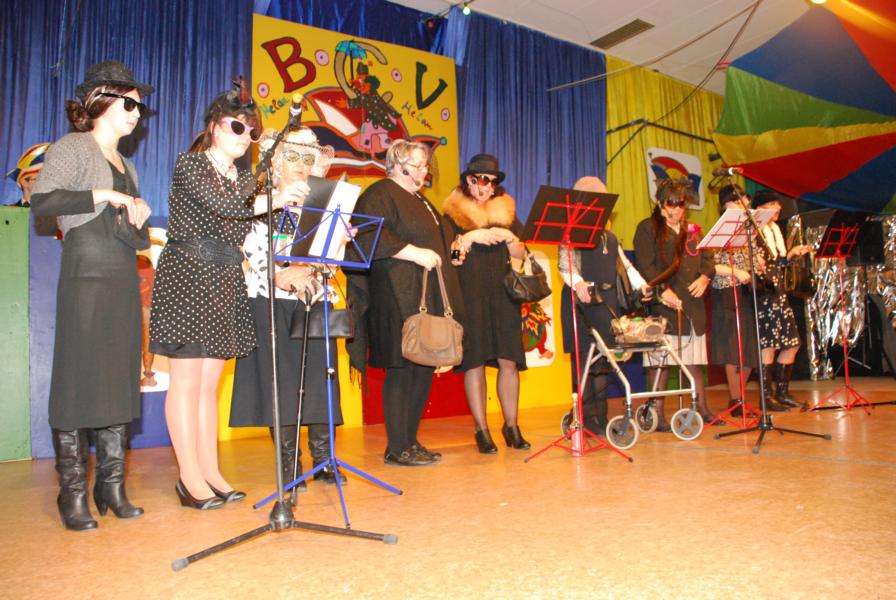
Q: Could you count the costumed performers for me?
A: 9